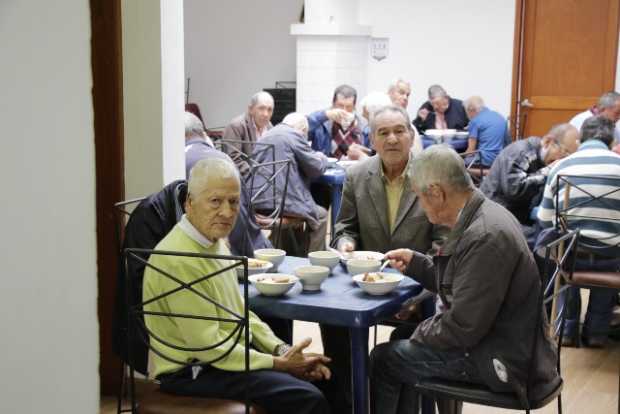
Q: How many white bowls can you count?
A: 8